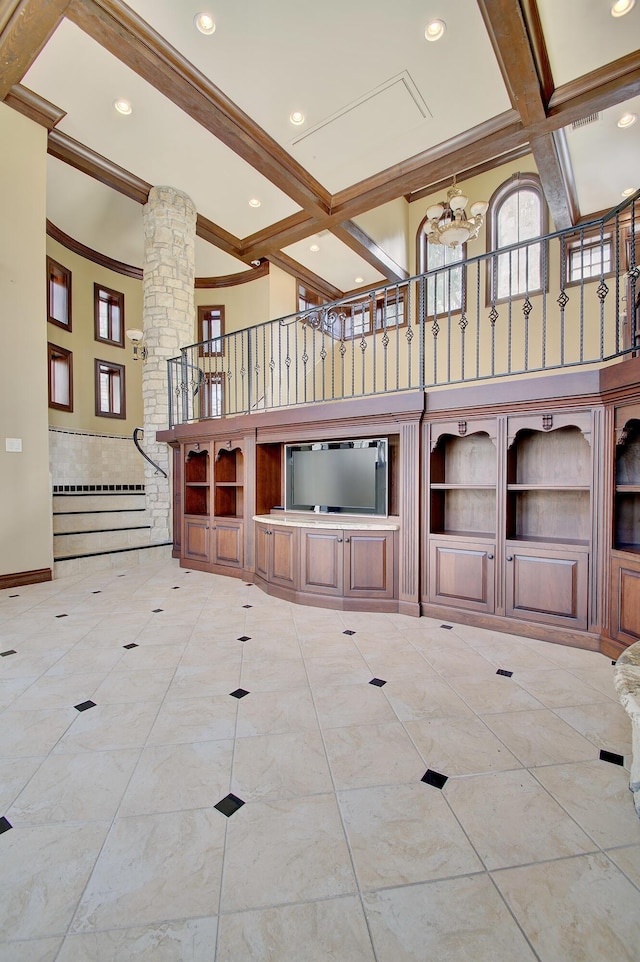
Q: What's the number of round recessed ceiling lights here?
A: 10